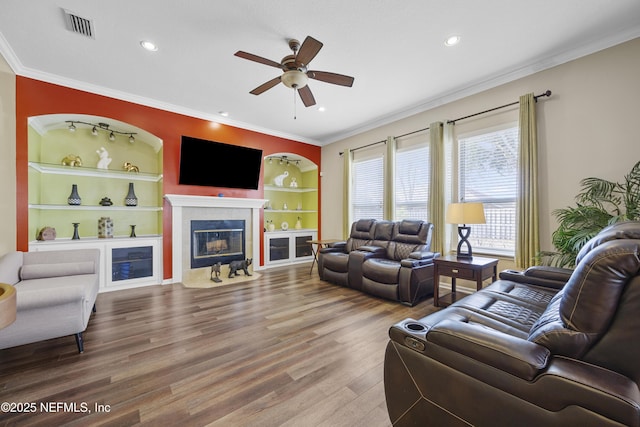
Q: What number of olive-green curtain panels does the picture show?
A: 4